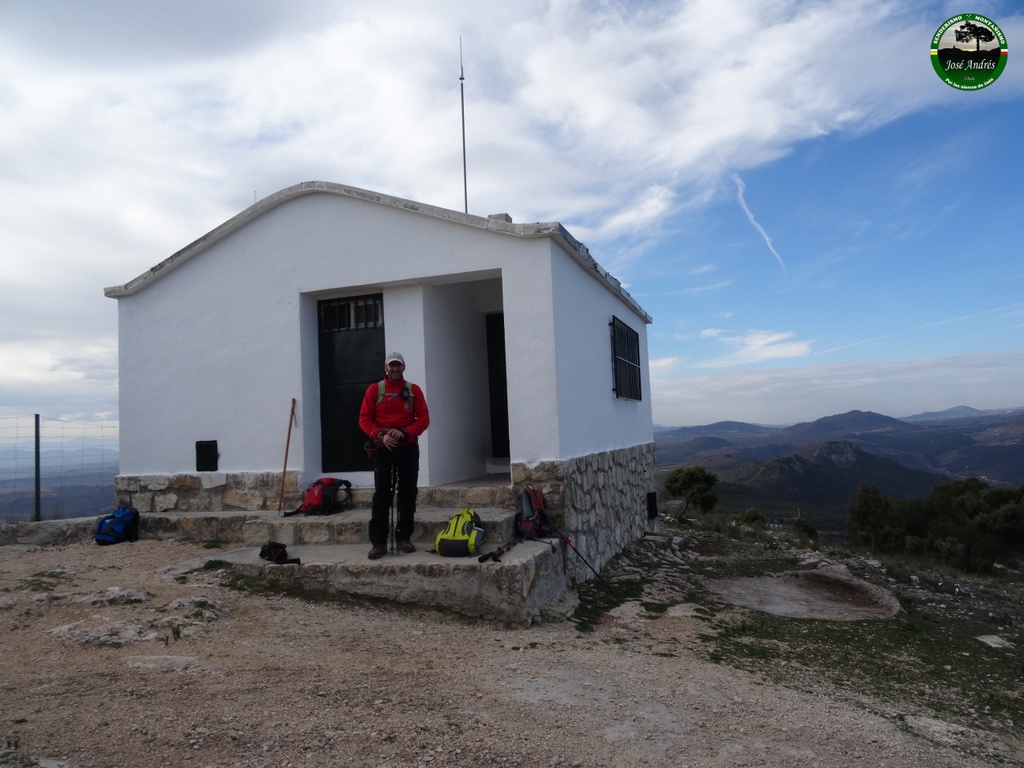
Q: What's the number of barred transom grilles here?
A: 1